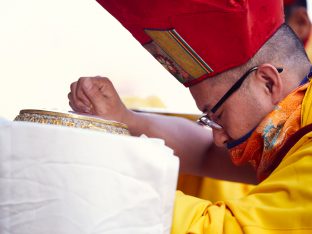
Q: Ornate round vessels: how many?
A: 1